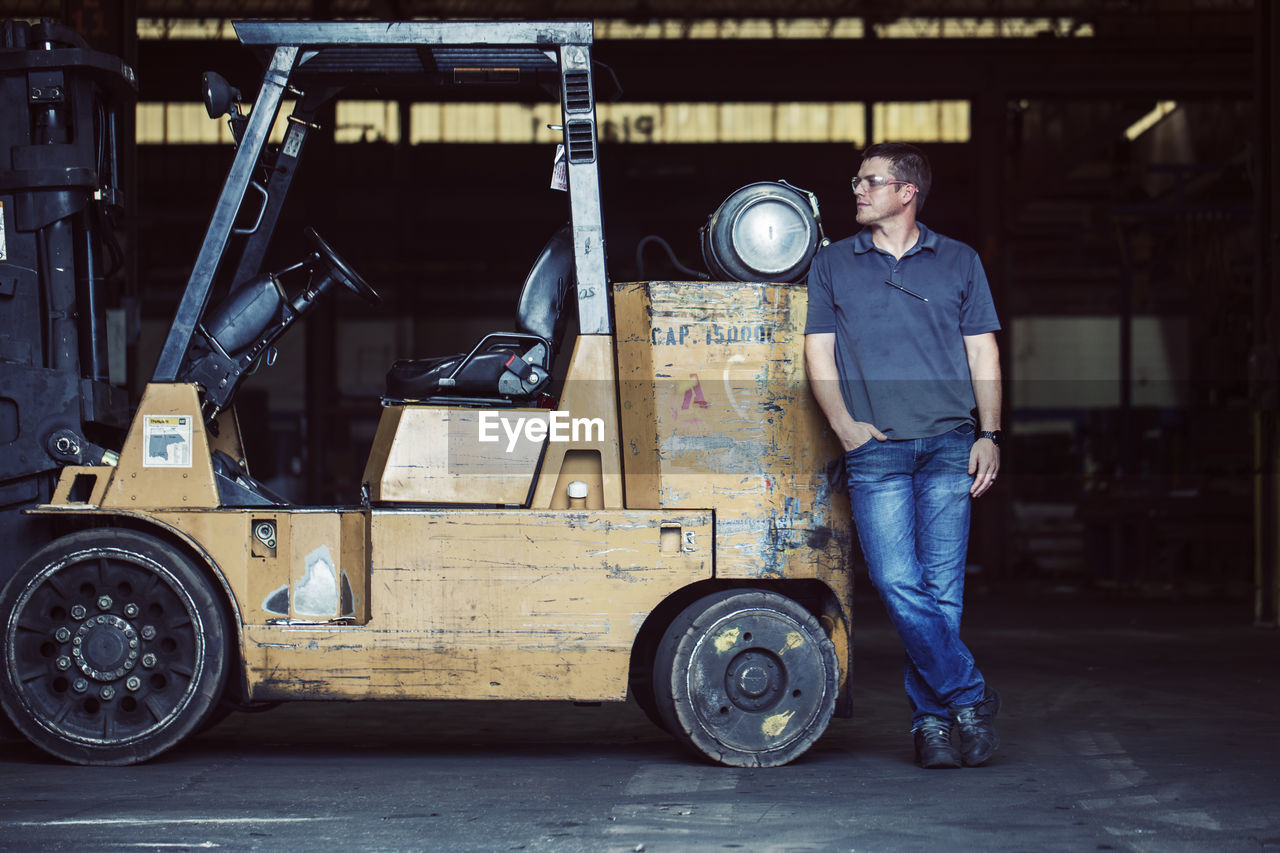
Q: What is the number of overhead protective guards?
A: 1